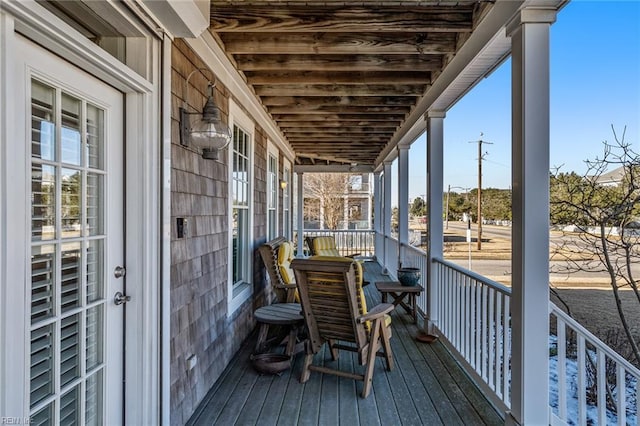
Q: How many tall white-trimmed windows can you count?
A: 3